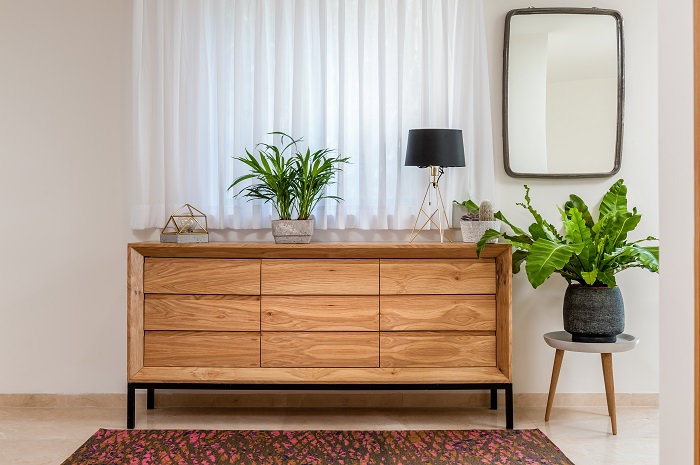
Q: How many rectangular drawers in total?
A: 9